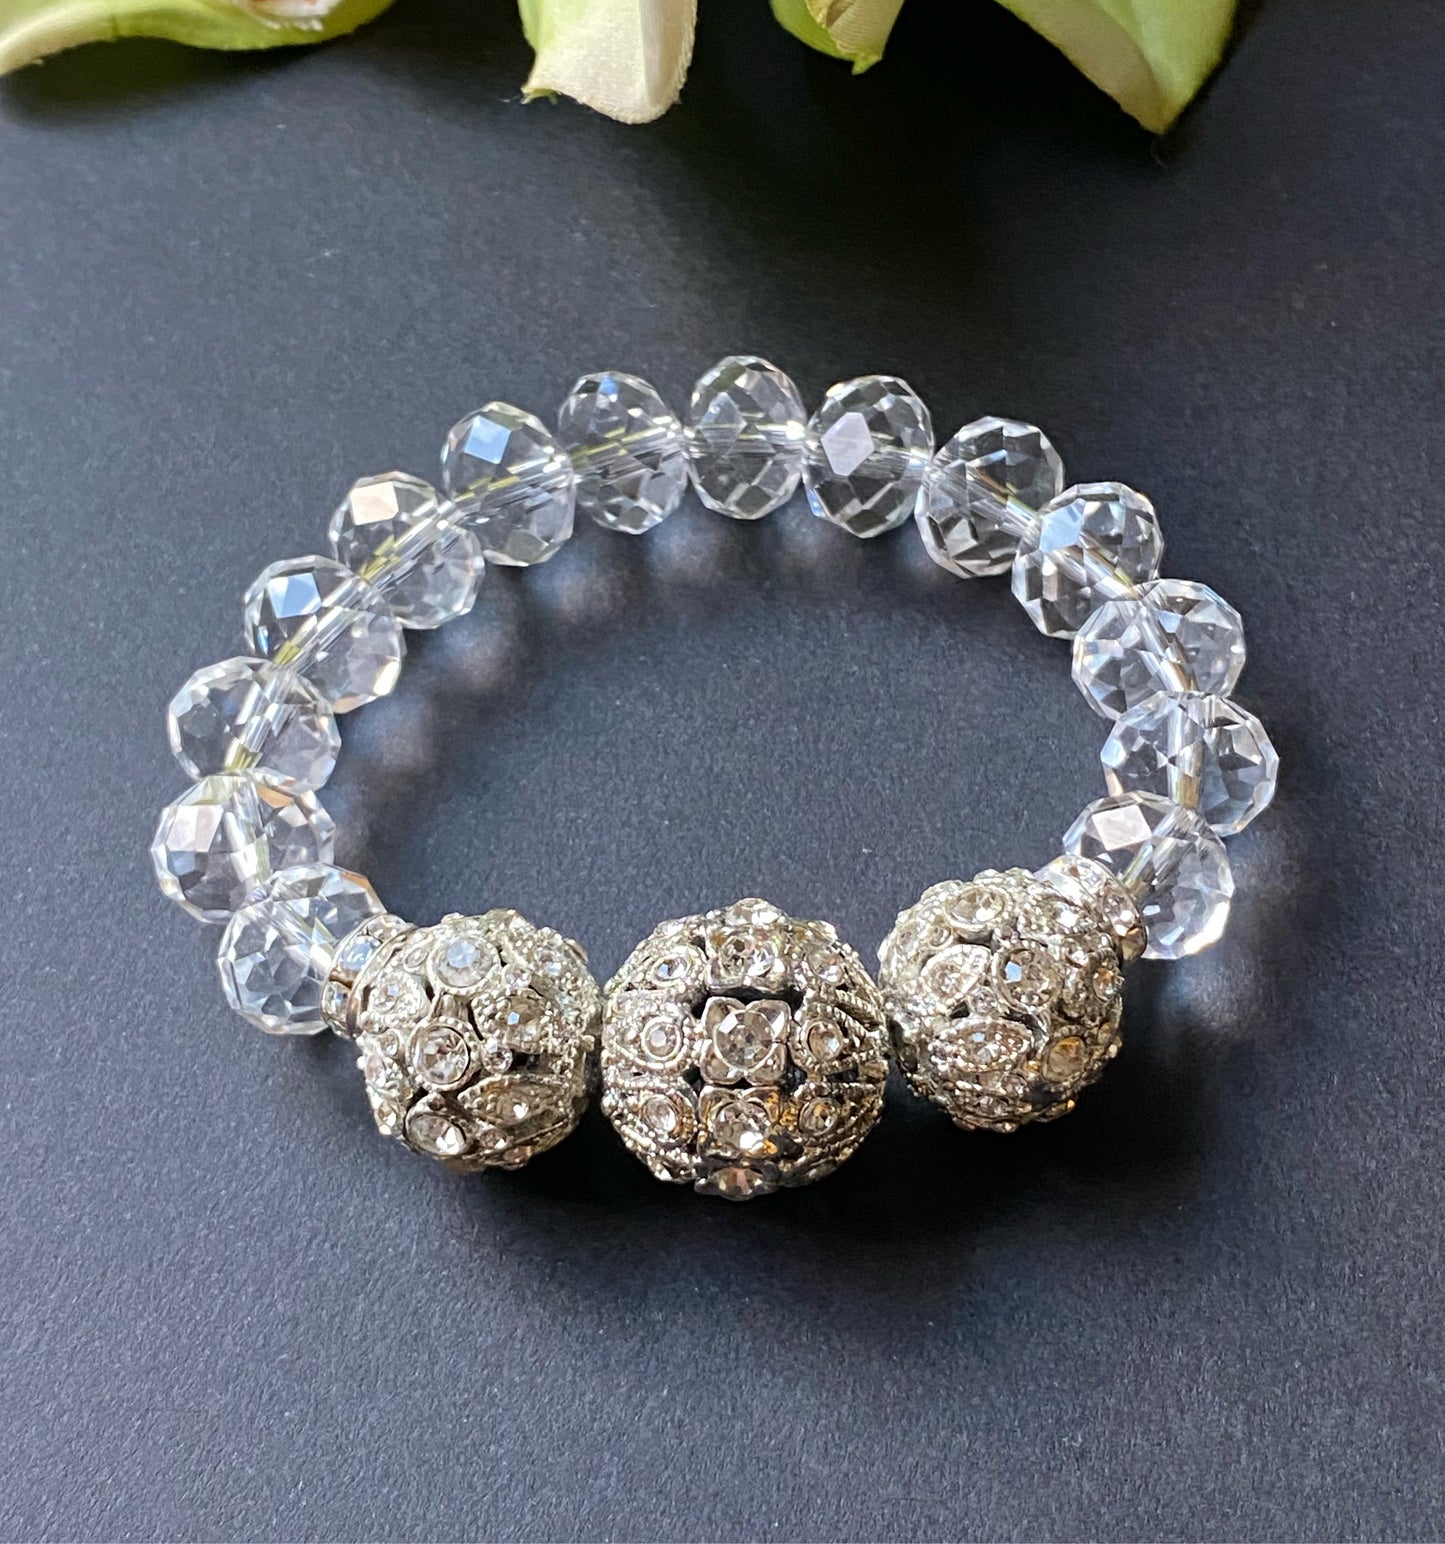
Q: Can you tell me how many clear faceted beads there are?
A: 14